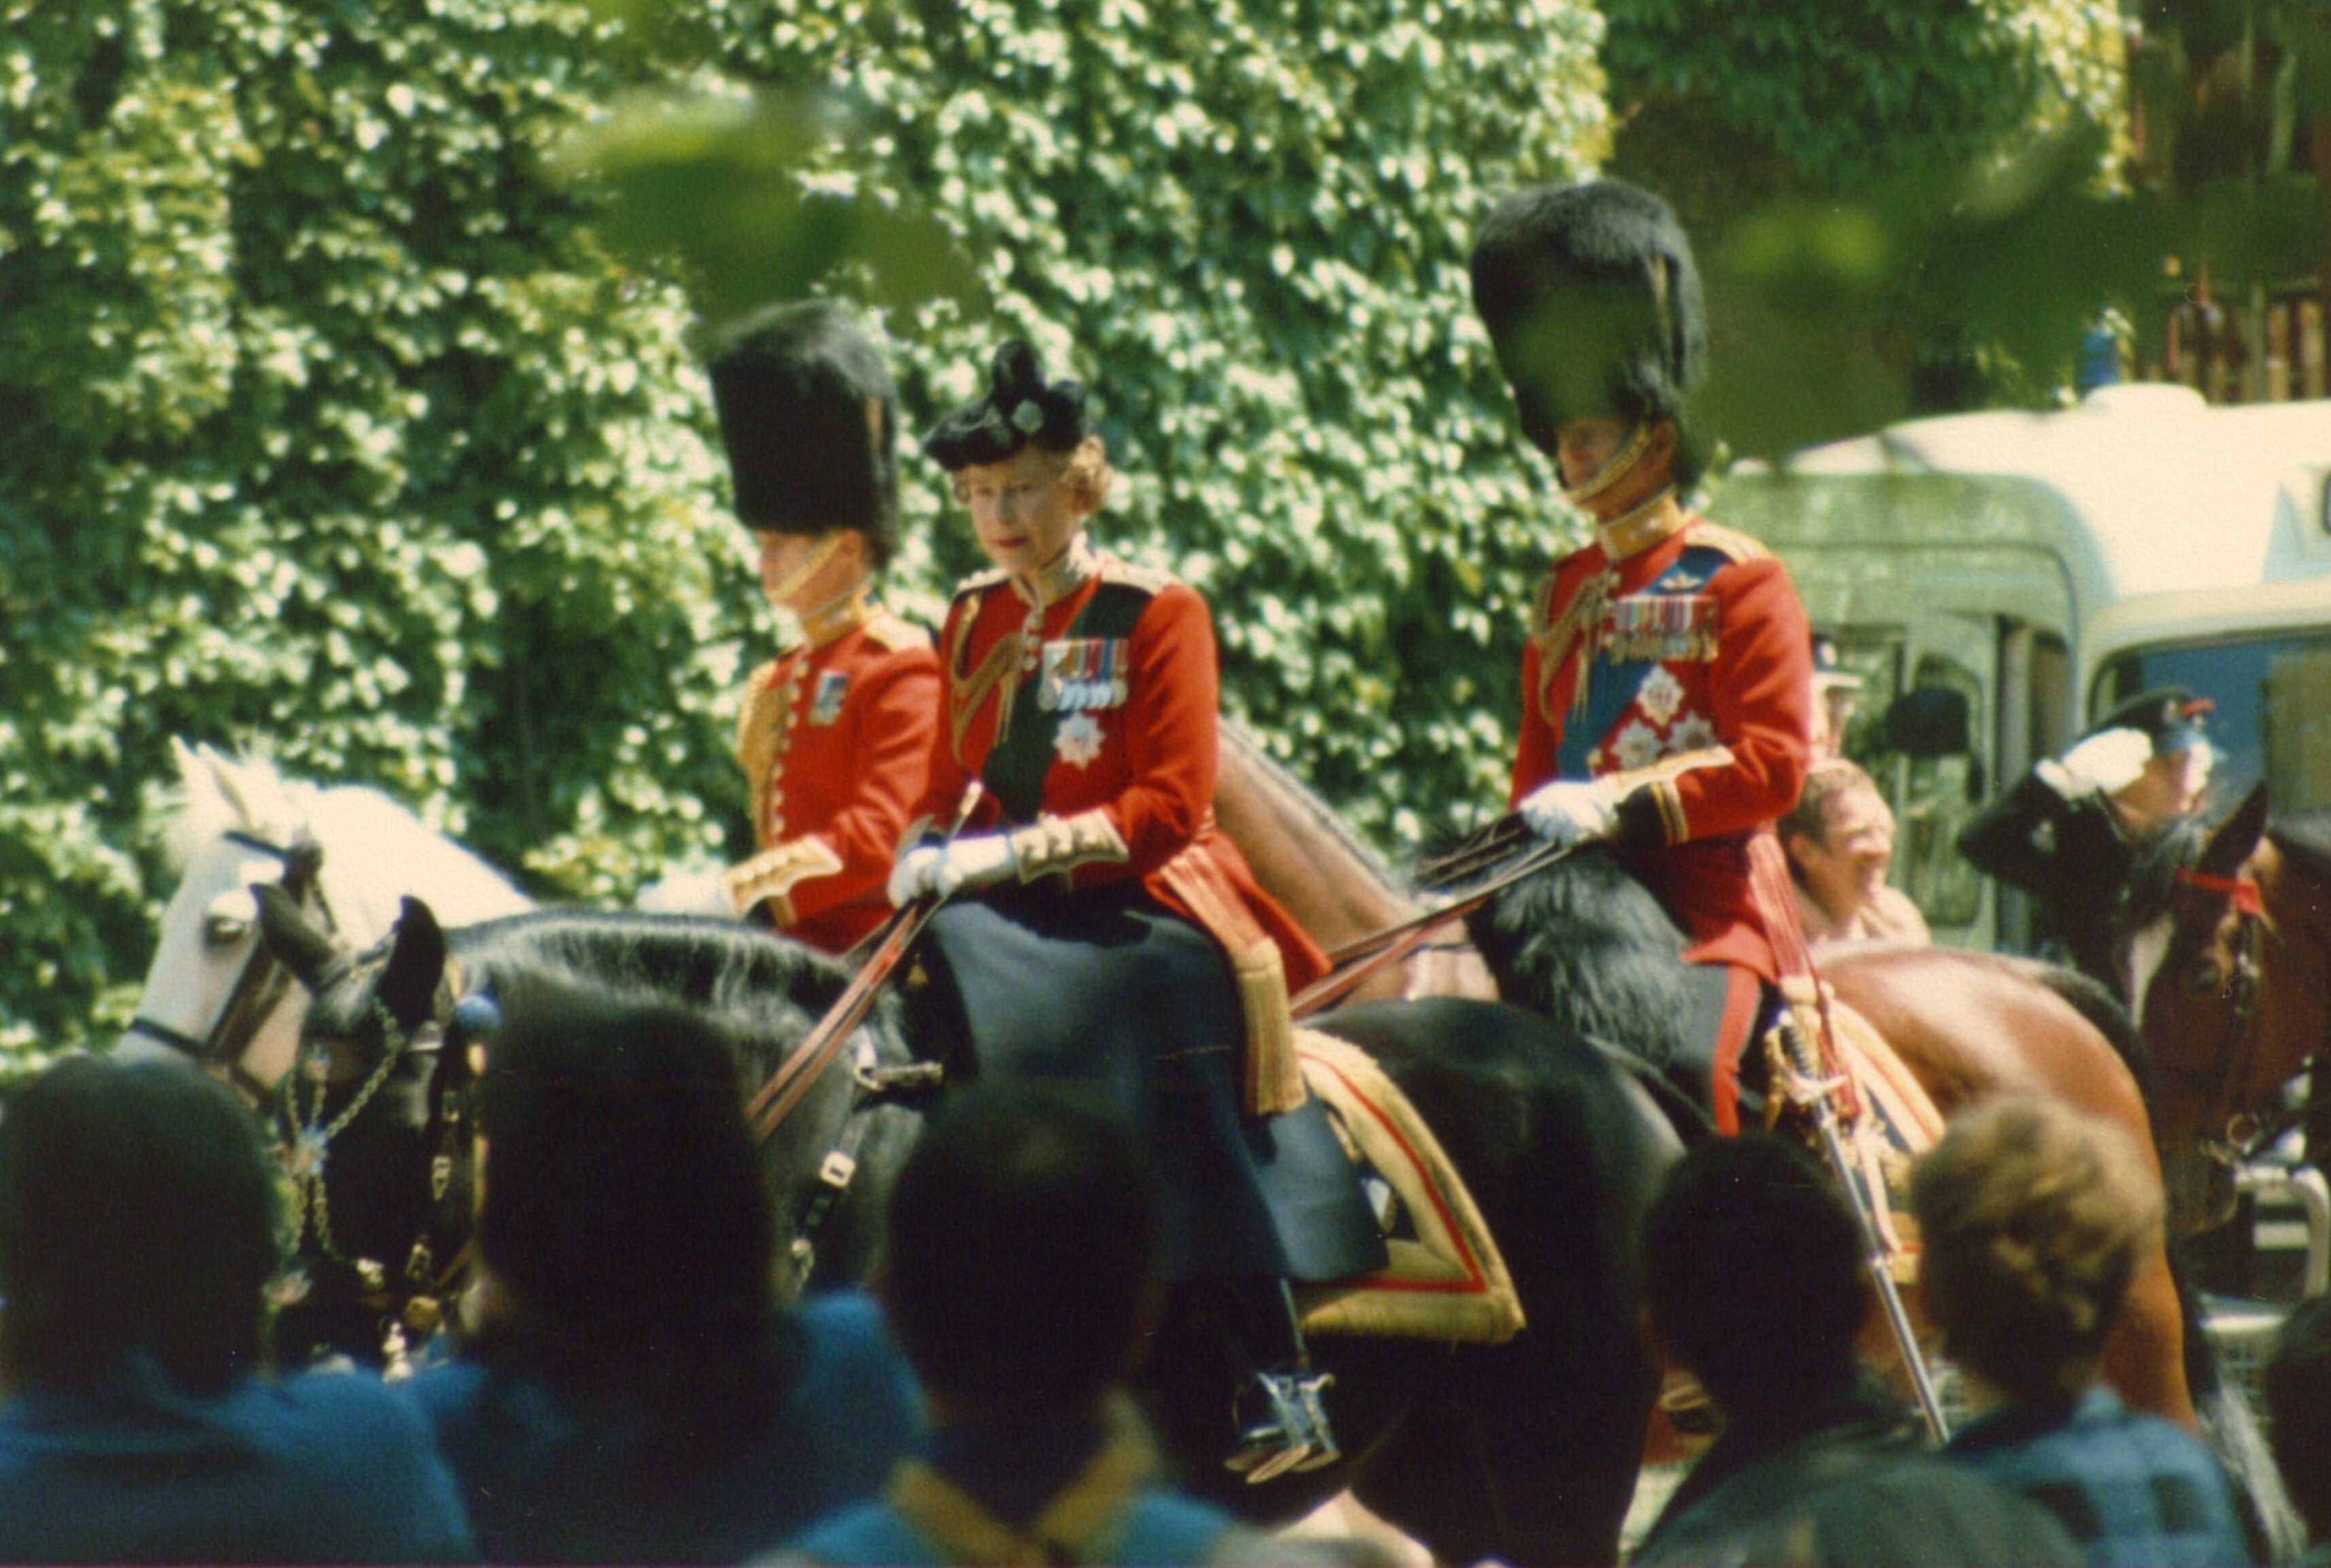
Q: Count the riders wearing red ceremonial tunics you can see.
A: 3